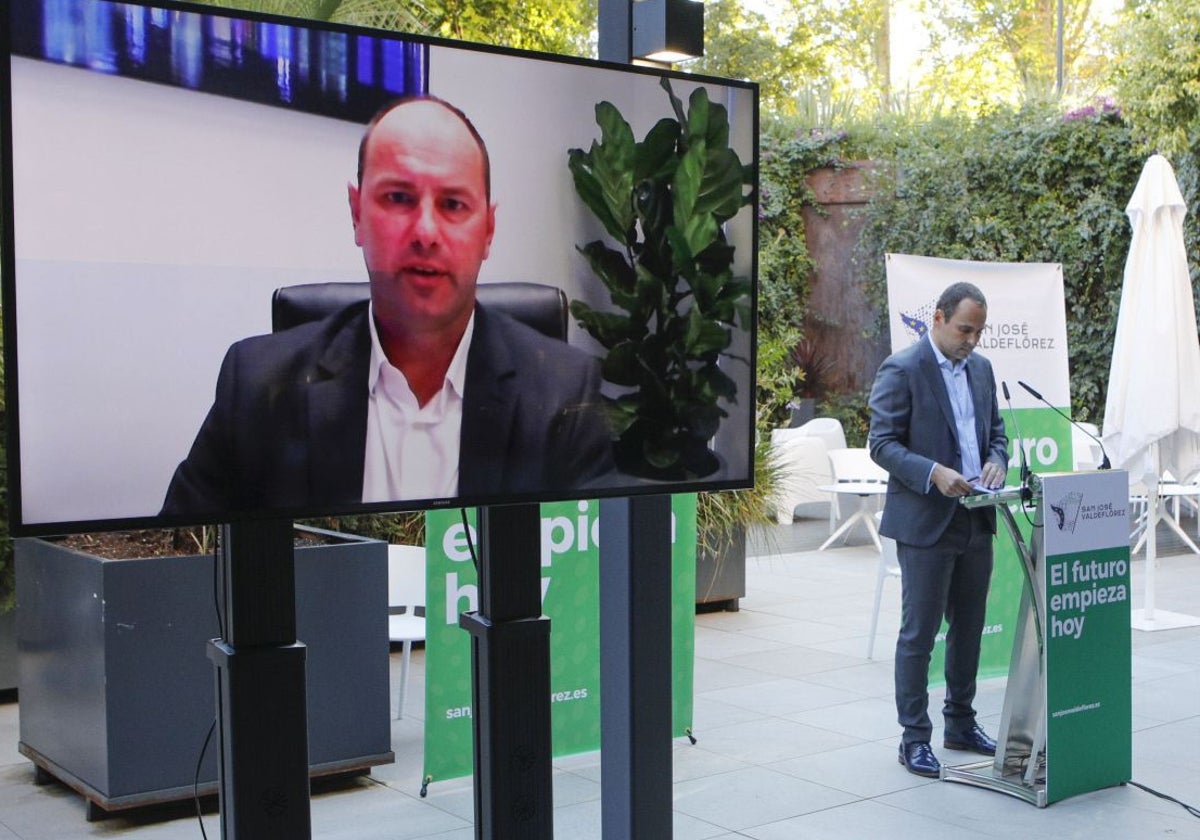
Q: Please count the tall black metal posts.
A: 3